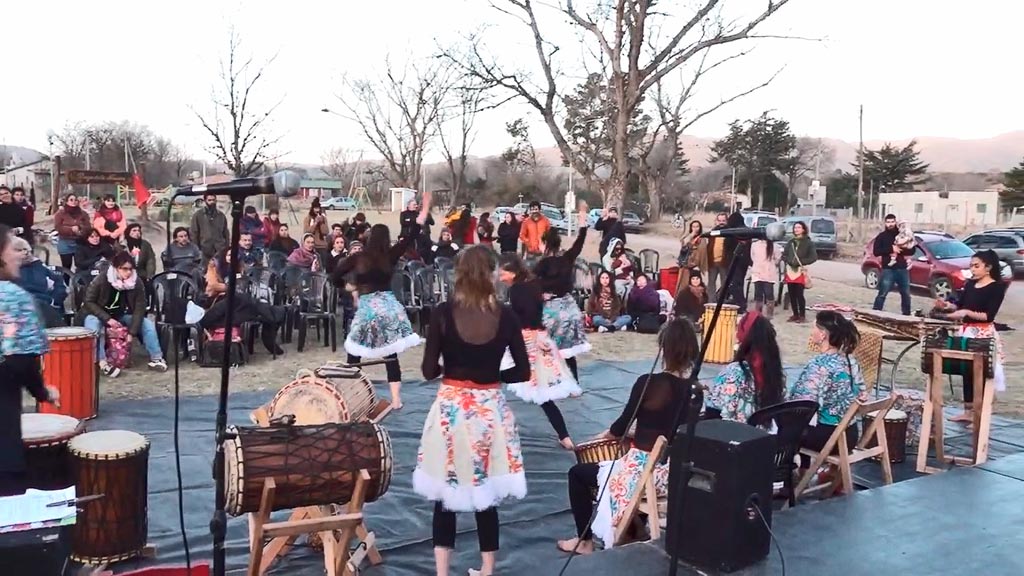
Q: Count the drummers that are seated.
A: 3